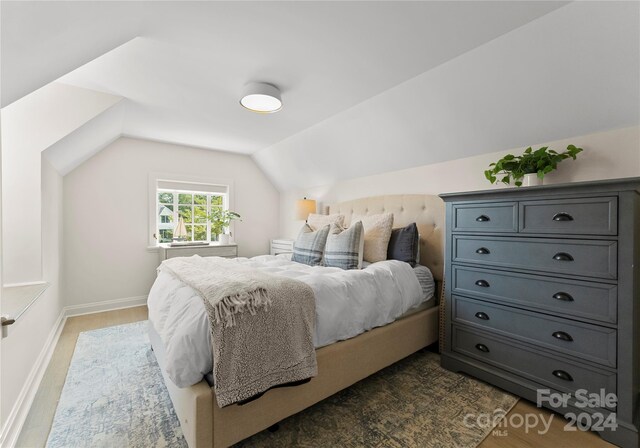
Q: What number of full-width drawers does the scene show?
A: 4